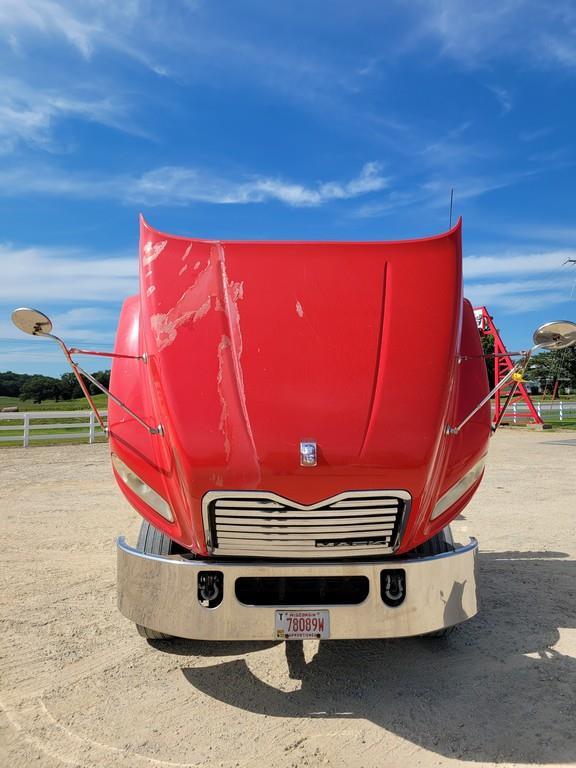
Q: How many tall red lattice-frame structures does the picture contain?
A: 1